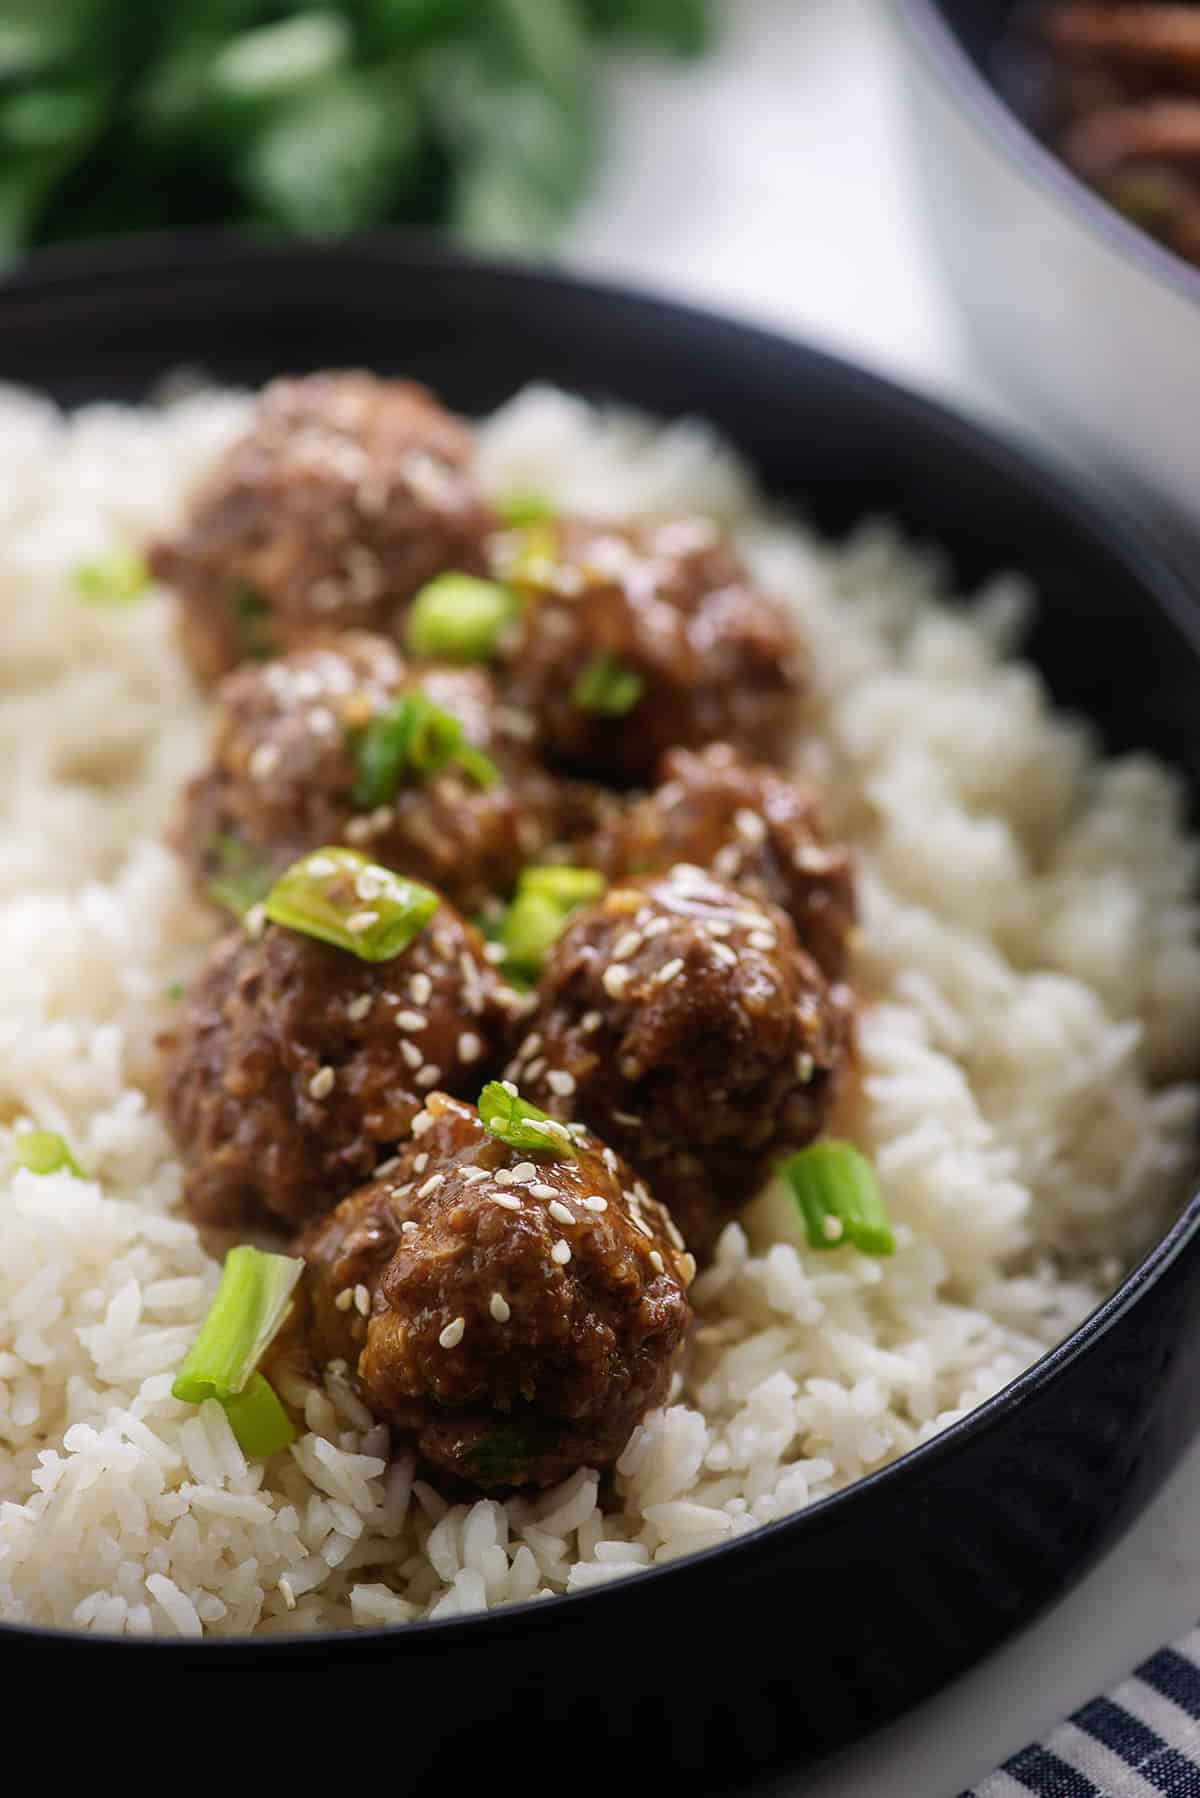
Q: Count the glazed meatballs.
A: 7